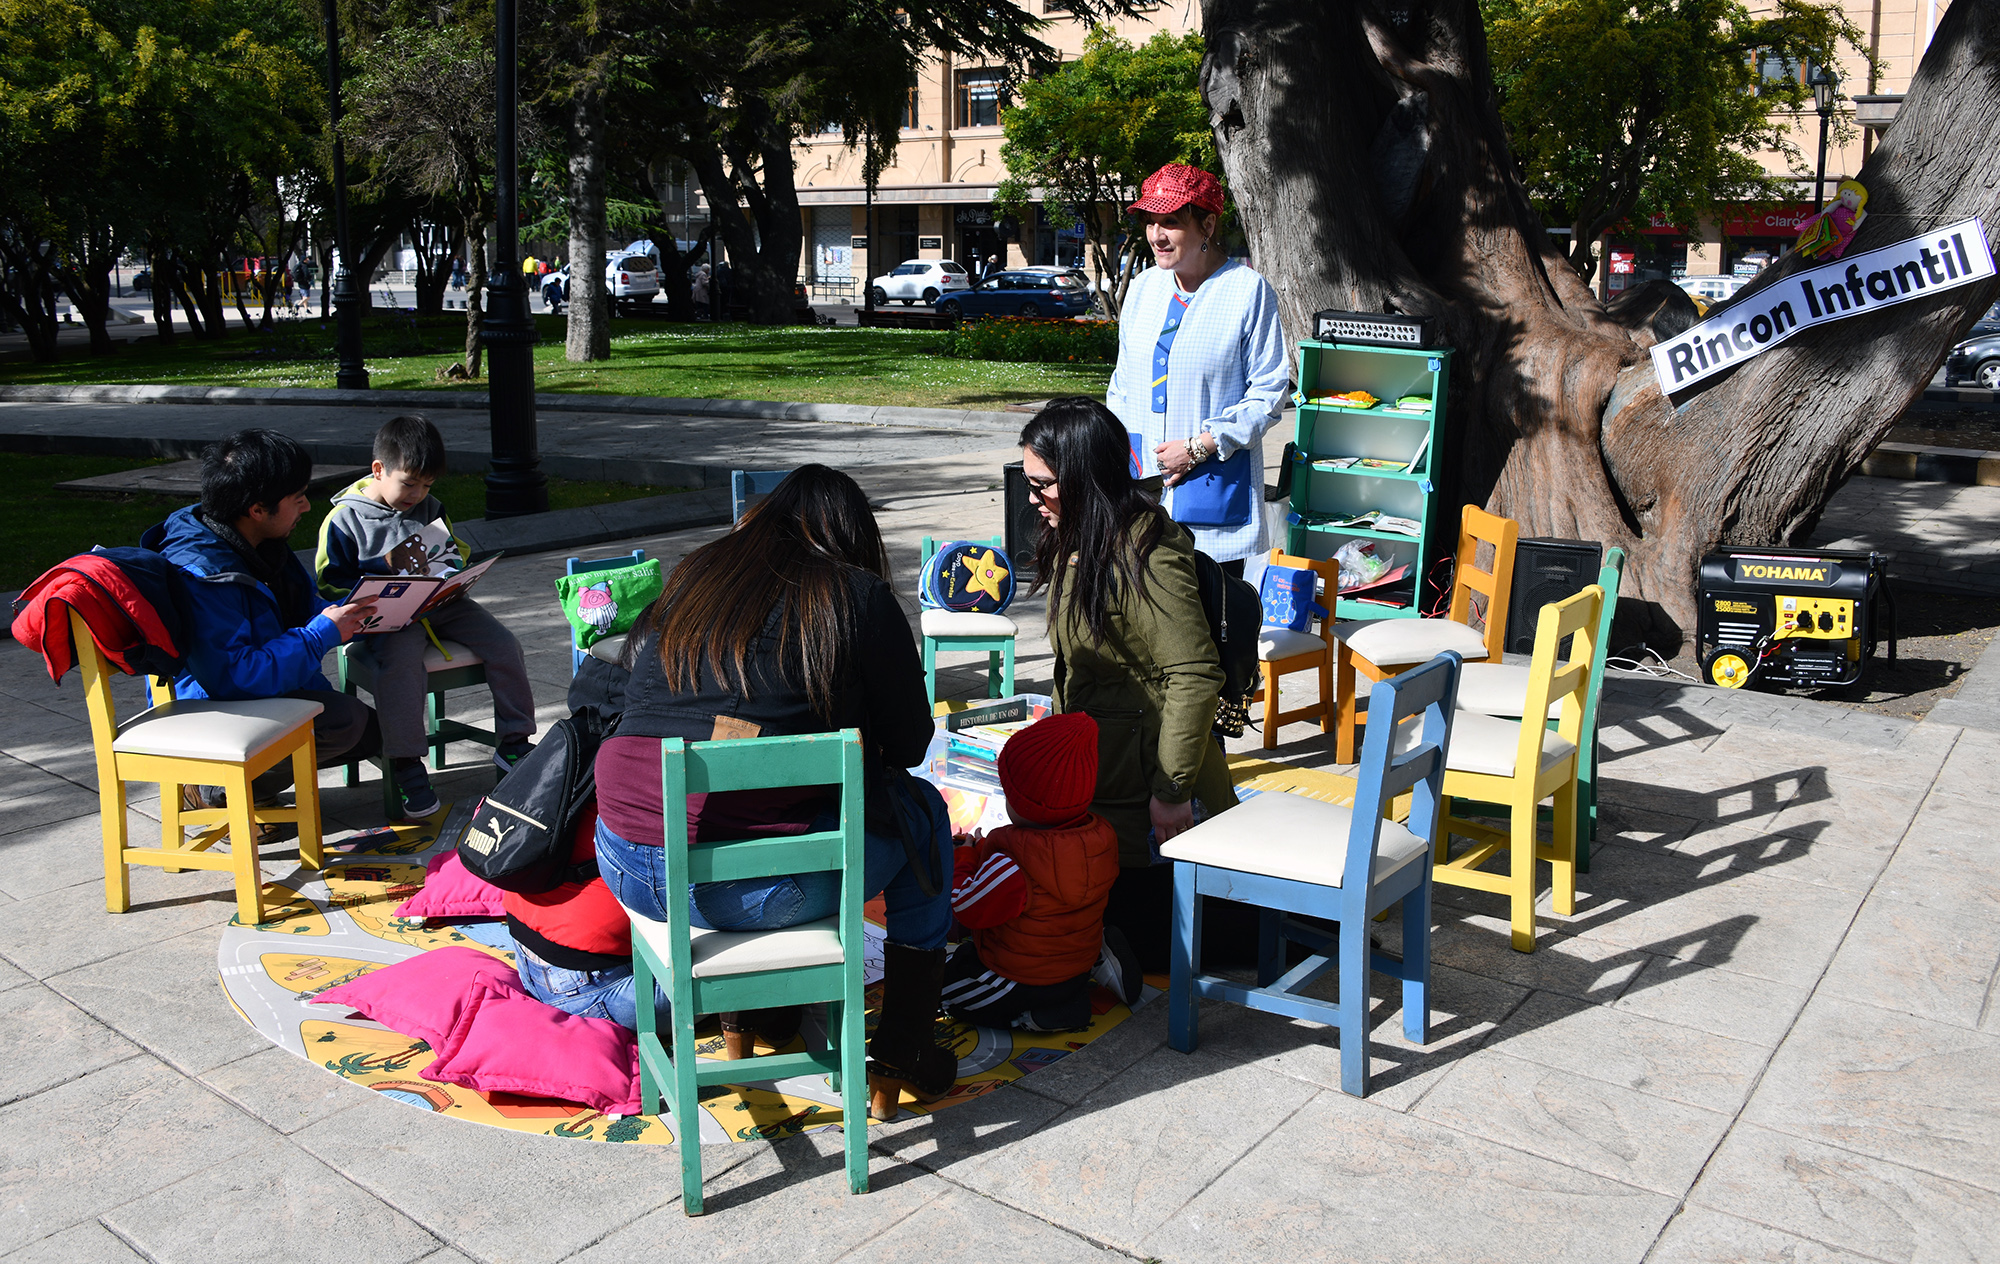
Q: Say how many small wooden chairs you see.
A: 11